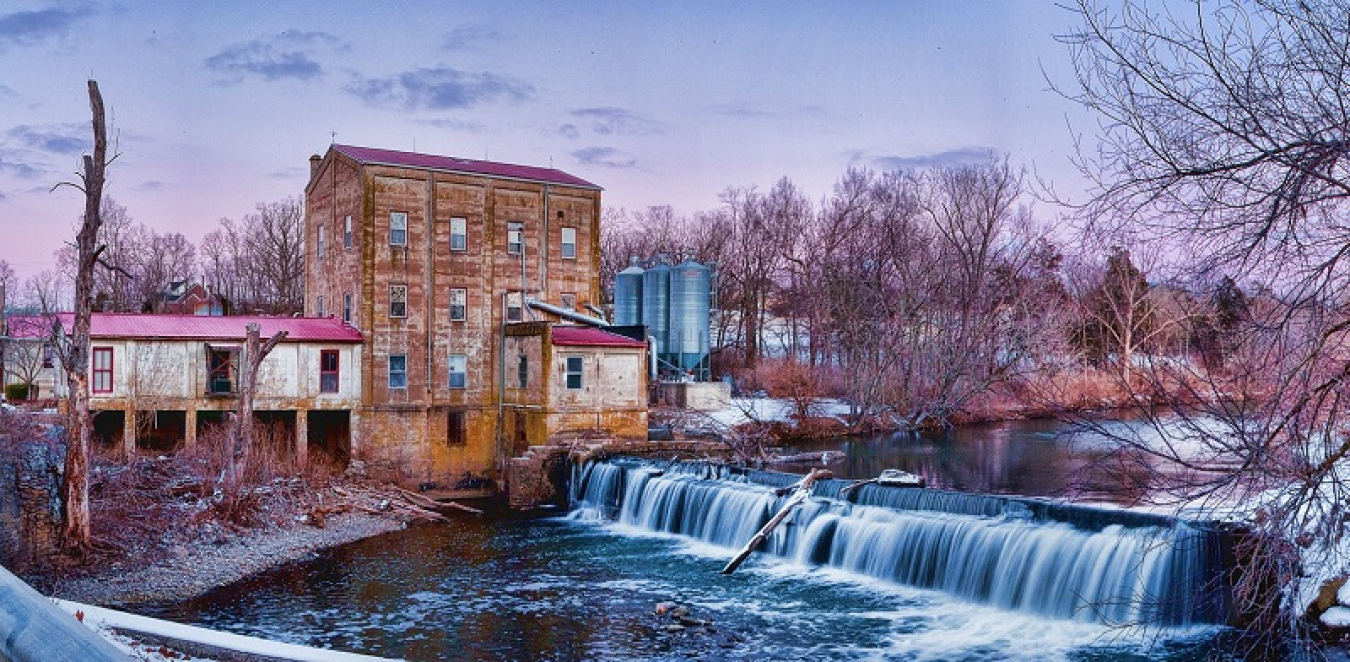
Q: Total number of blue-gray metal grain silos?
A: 3